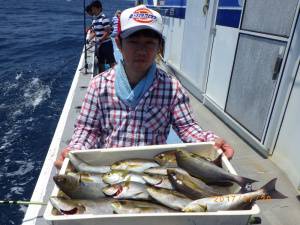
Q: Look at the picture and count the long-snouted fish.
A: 0